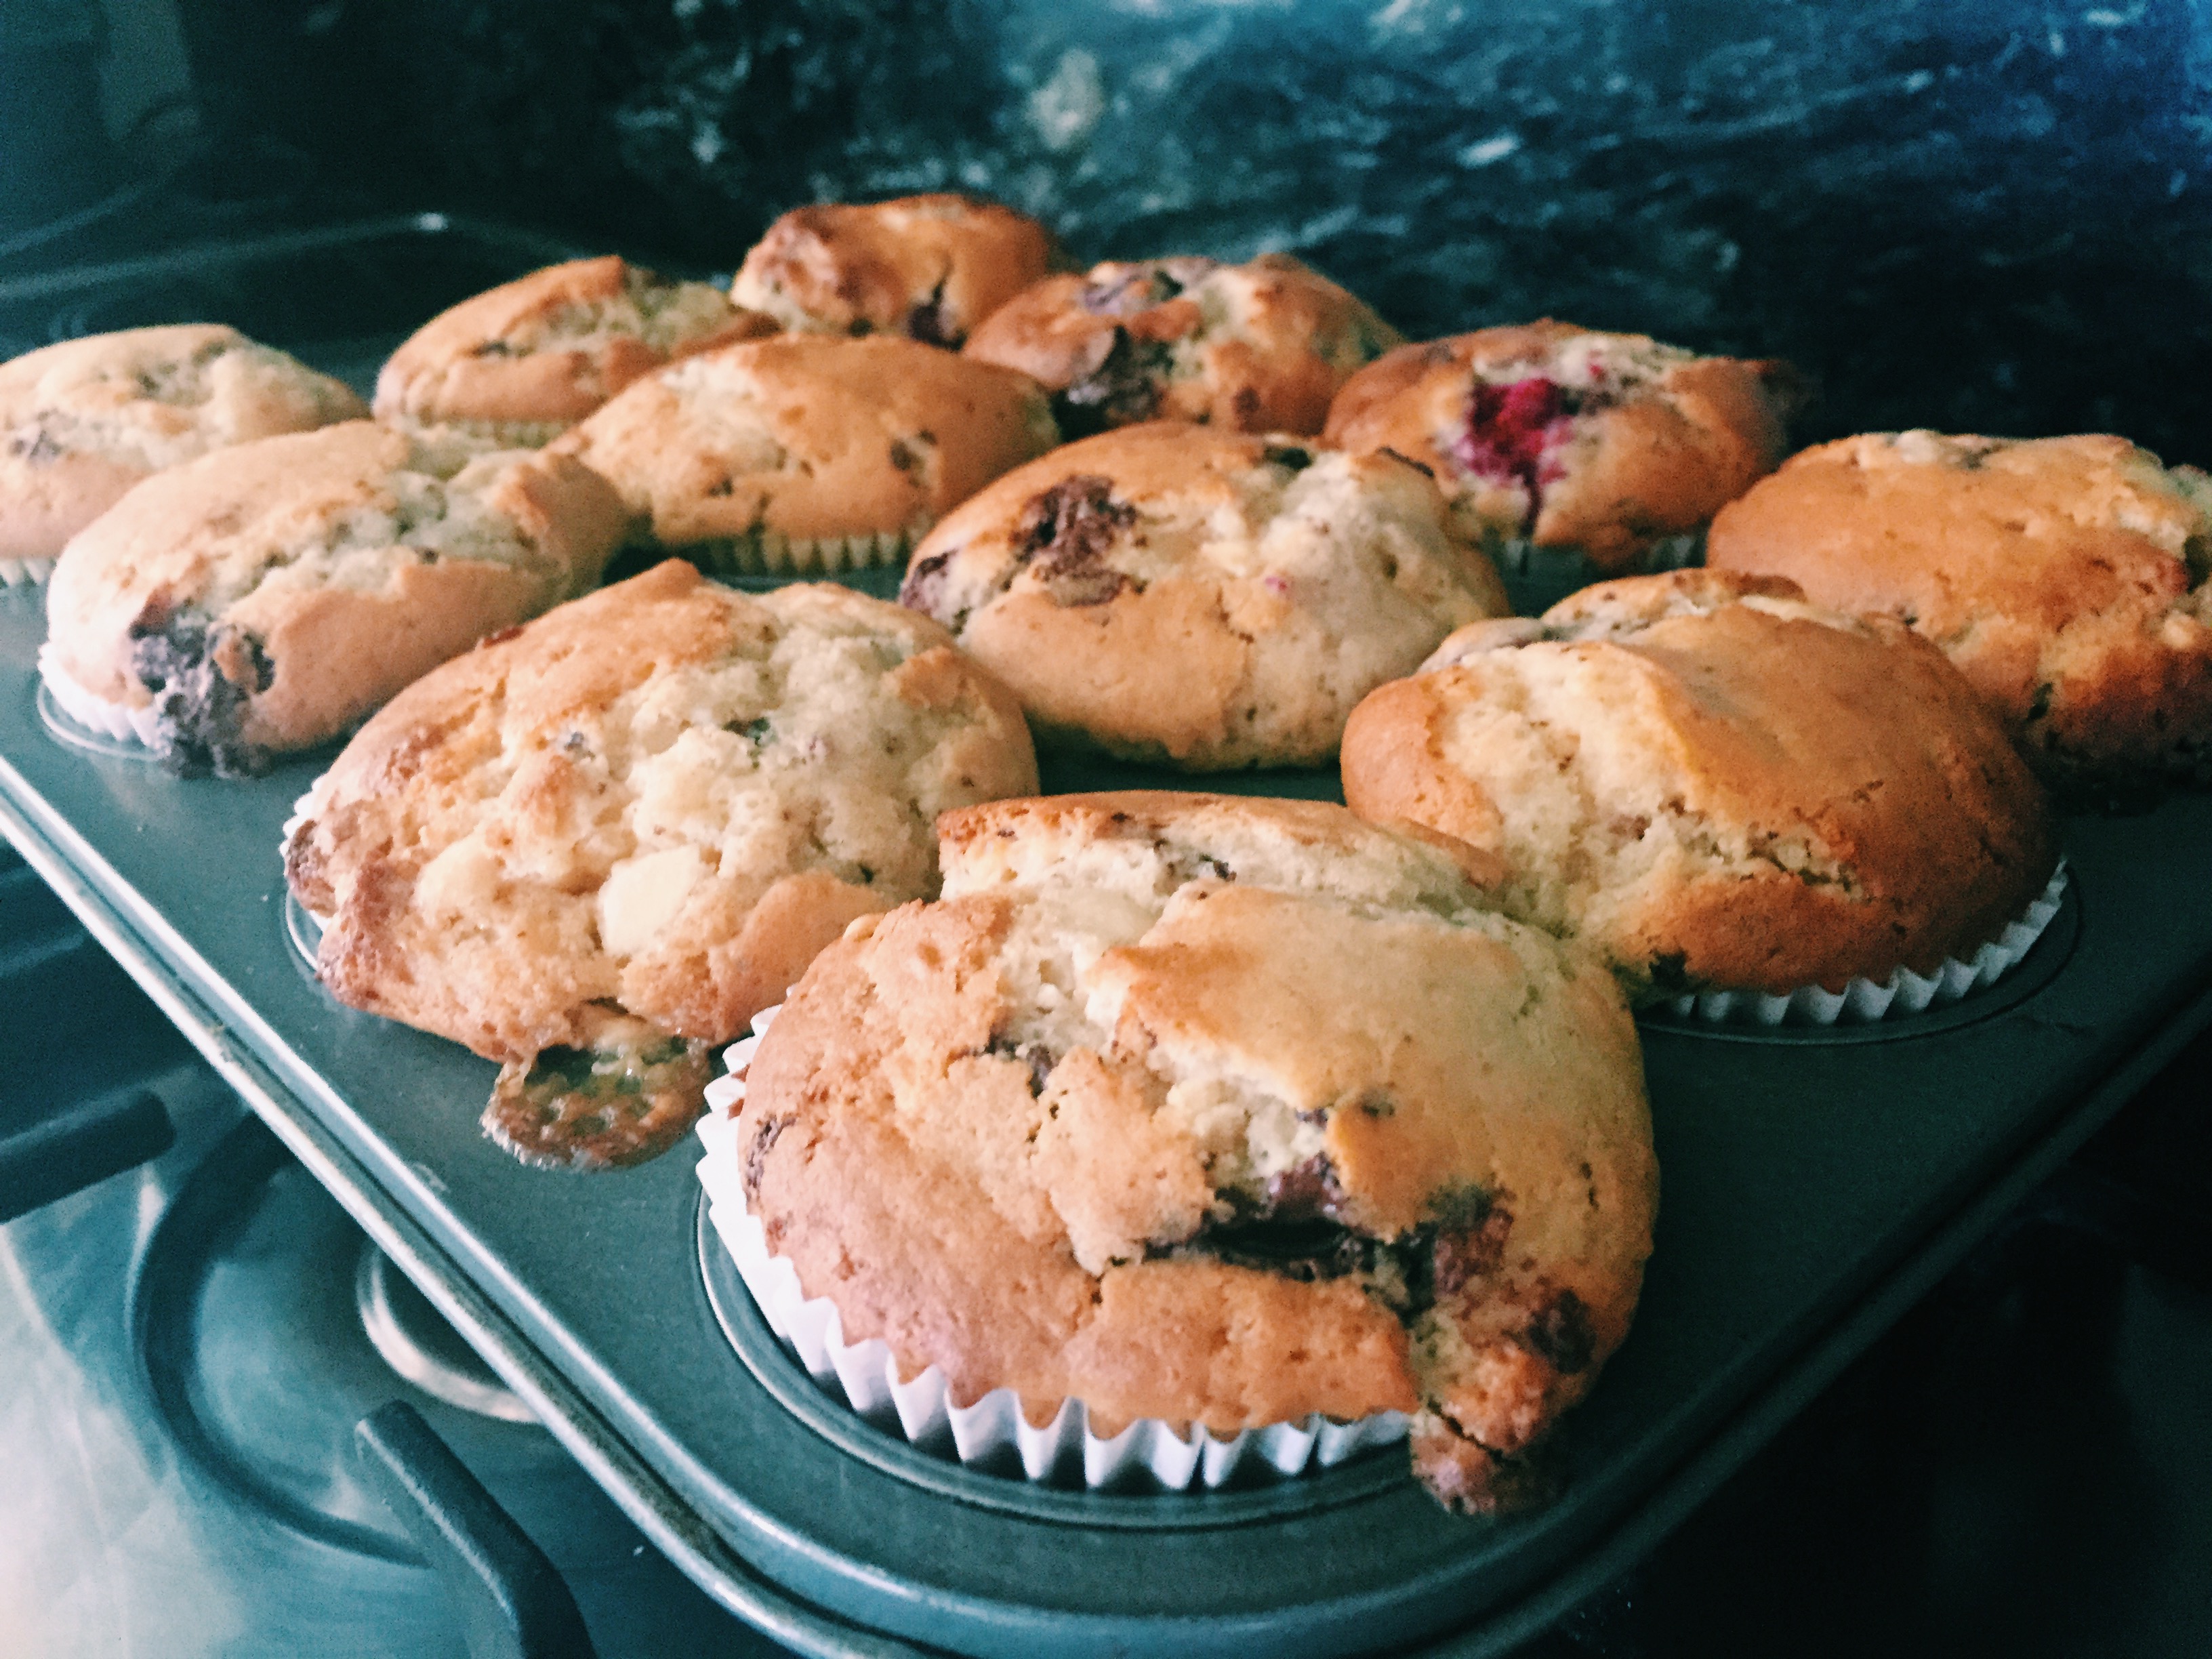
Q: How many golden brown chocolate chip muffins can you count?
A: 12